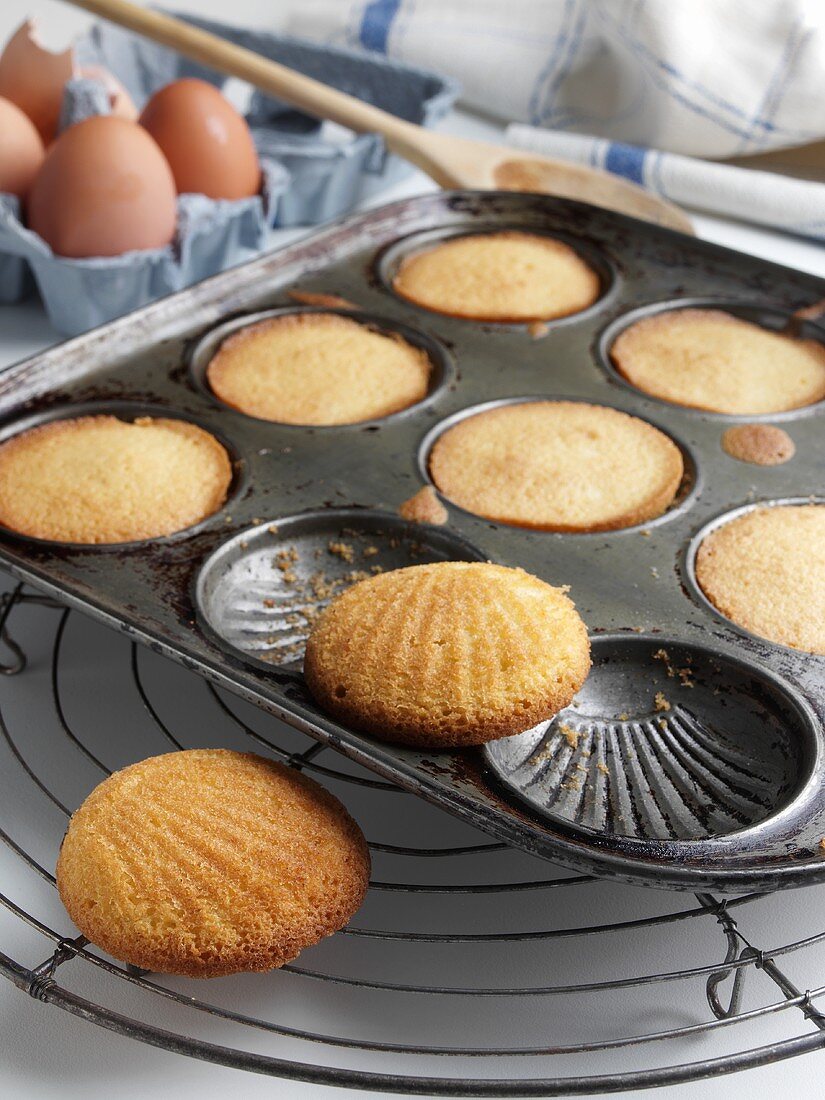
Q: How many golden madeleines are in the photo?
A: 8